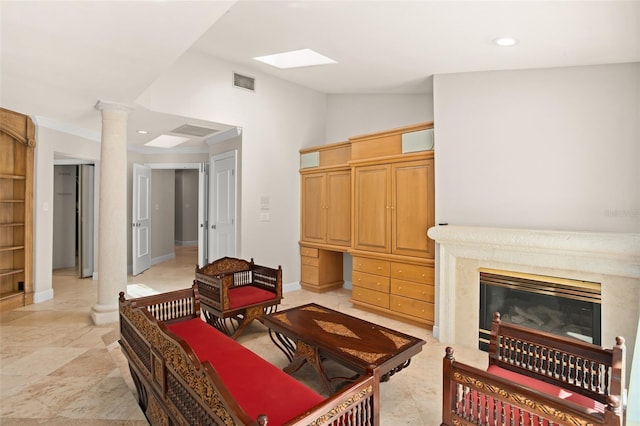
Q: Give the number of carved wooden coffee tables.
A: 1